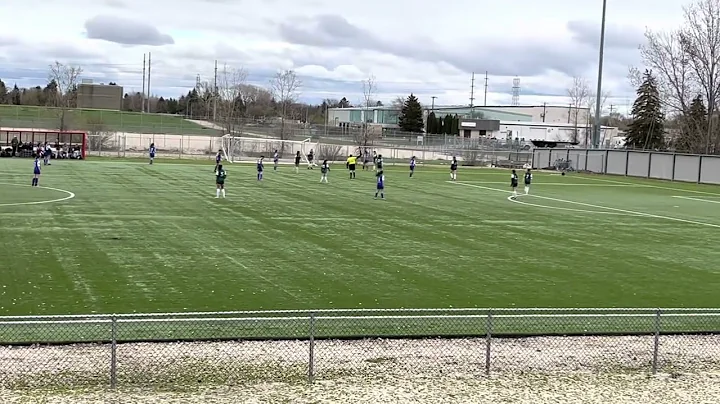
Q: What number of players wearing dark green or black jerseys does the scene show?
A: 9